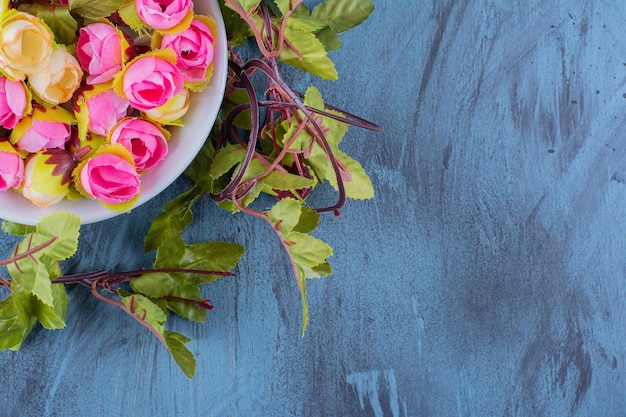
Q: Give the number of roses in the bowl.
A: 14